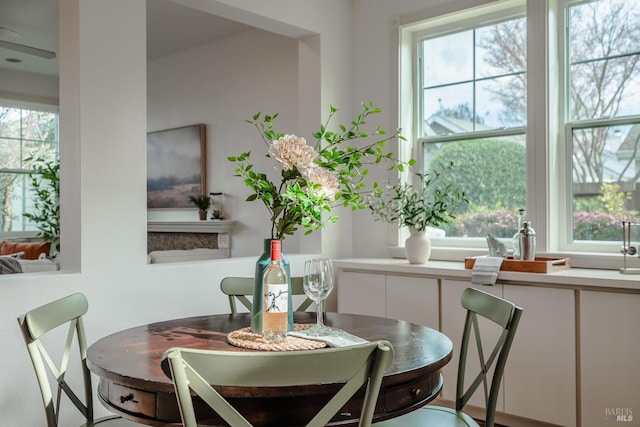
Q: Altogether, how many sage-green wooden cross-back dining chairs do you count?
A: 4